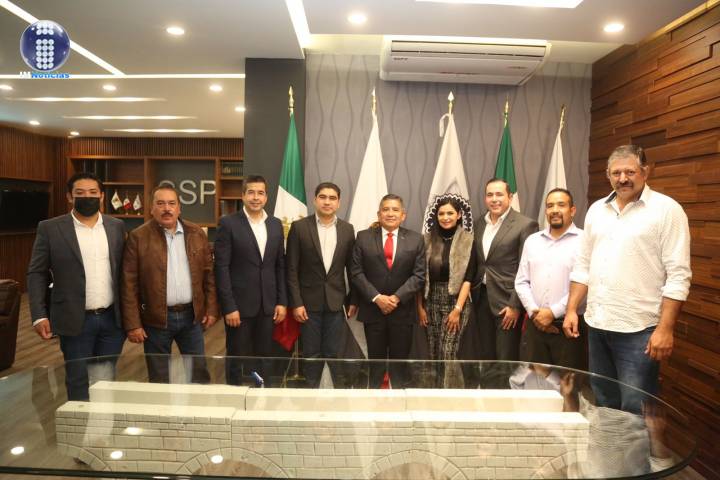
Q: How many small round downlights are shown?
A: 9